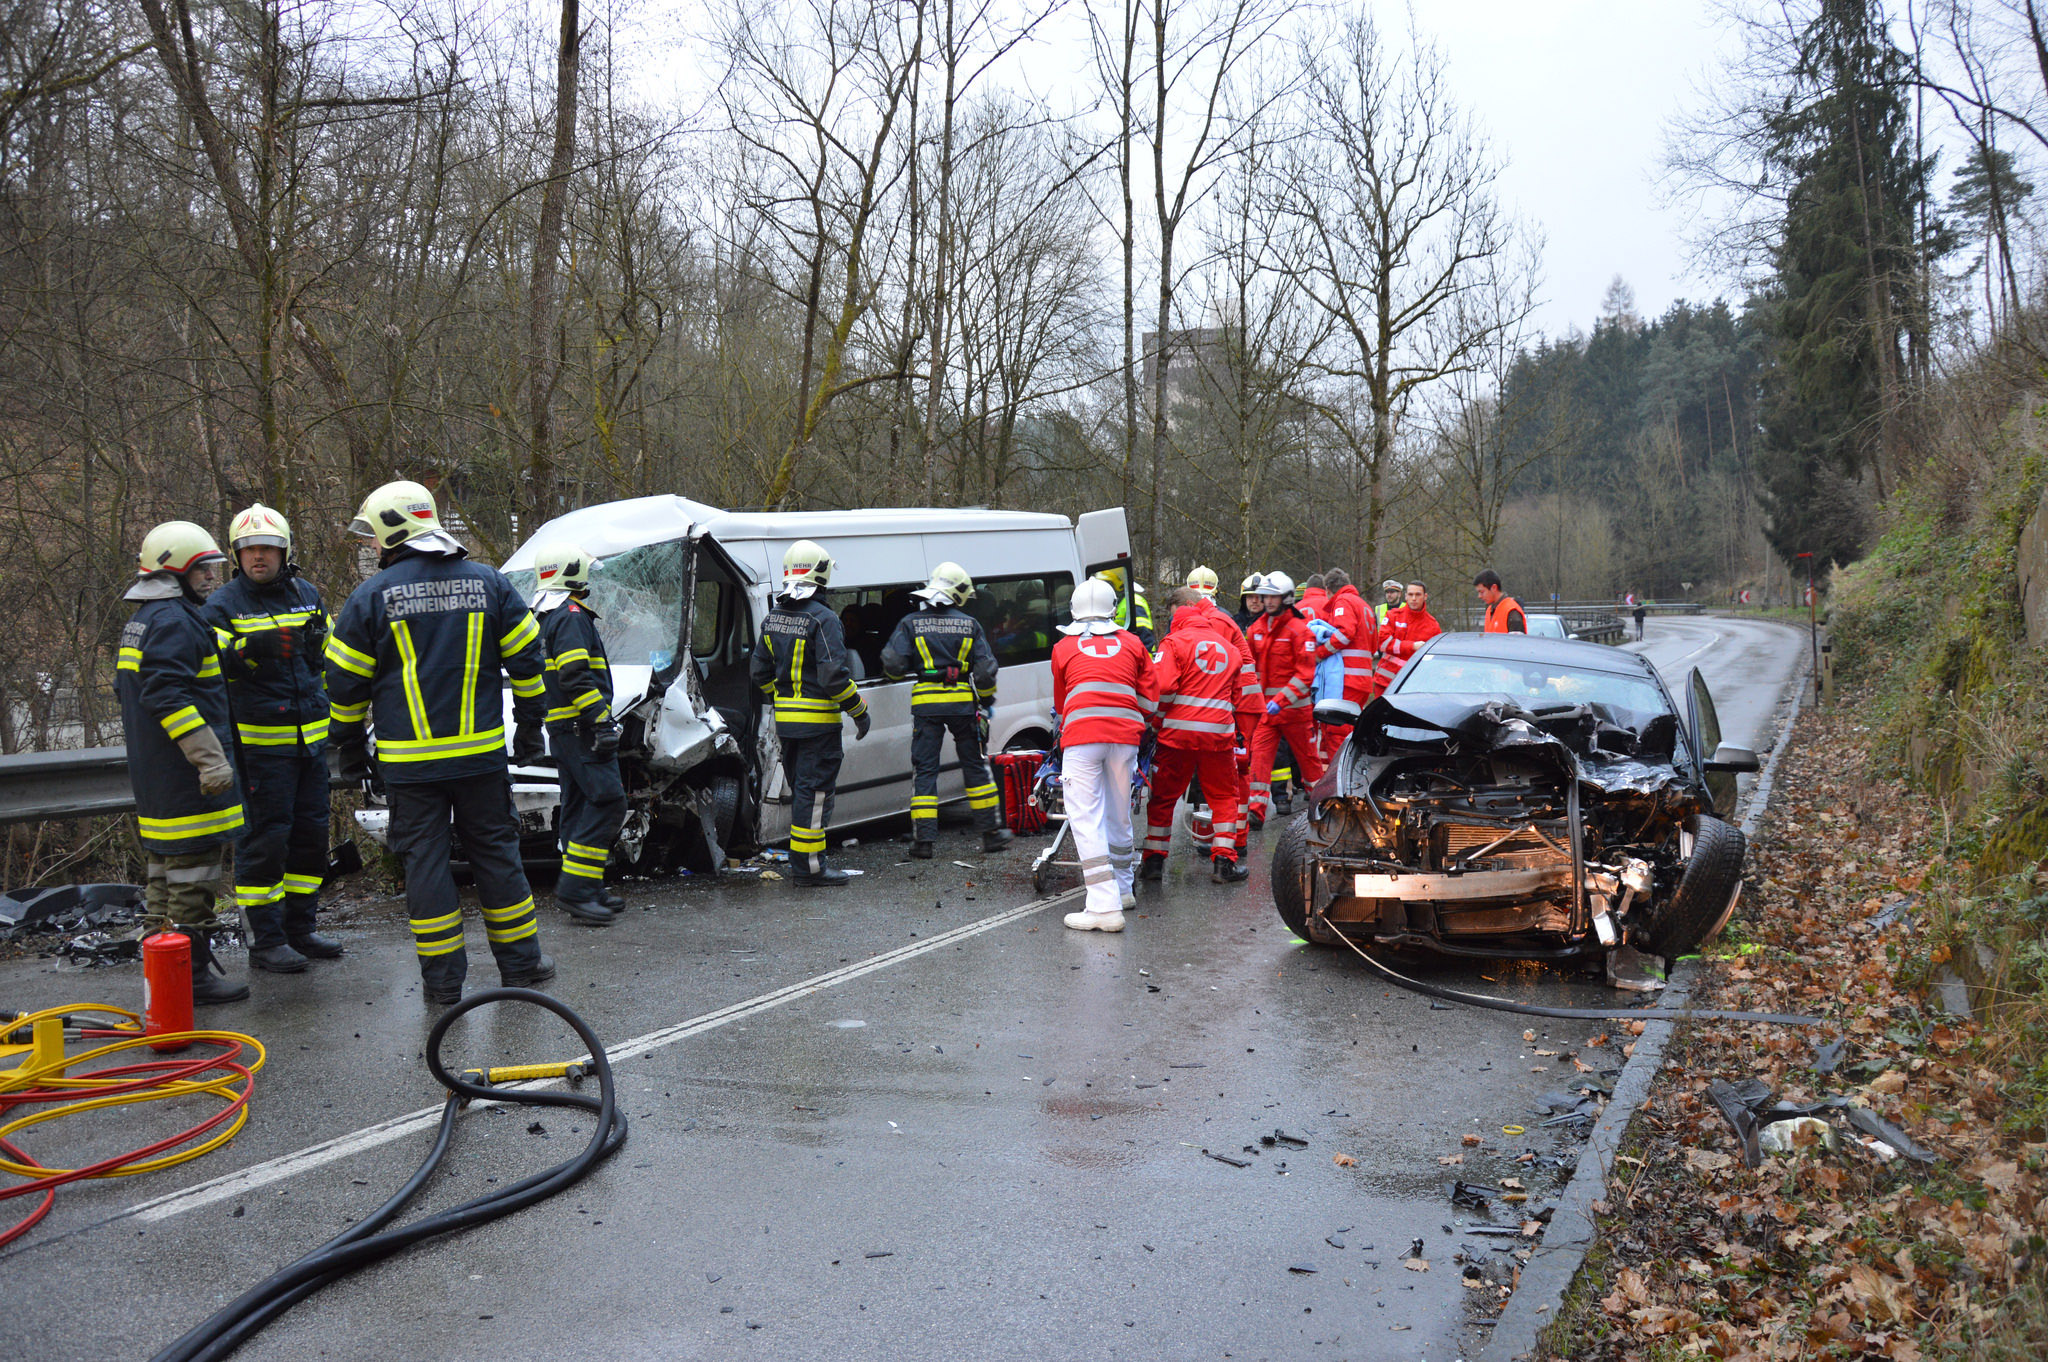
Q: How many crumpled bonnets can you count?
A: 2